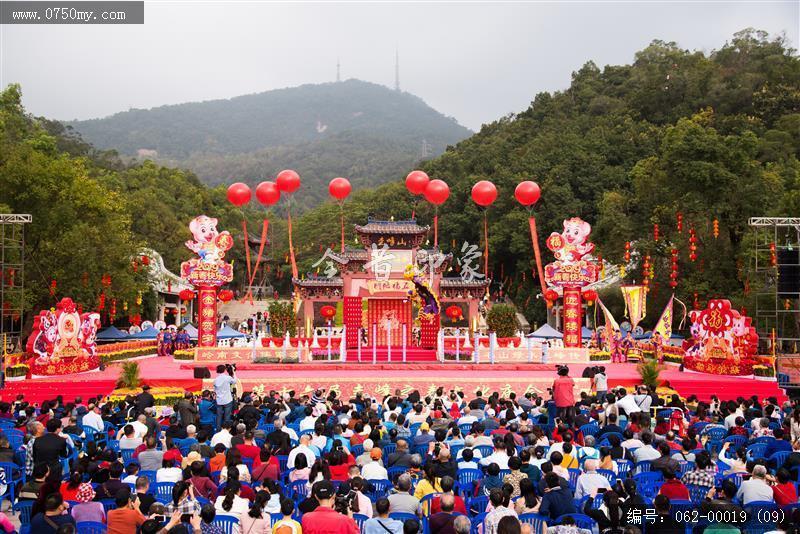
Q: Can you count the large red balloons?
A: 8